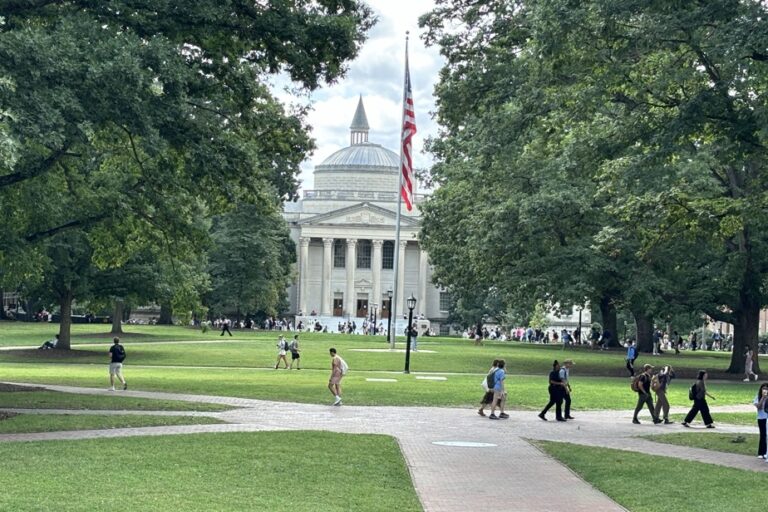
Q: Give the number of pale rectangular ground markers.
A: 2